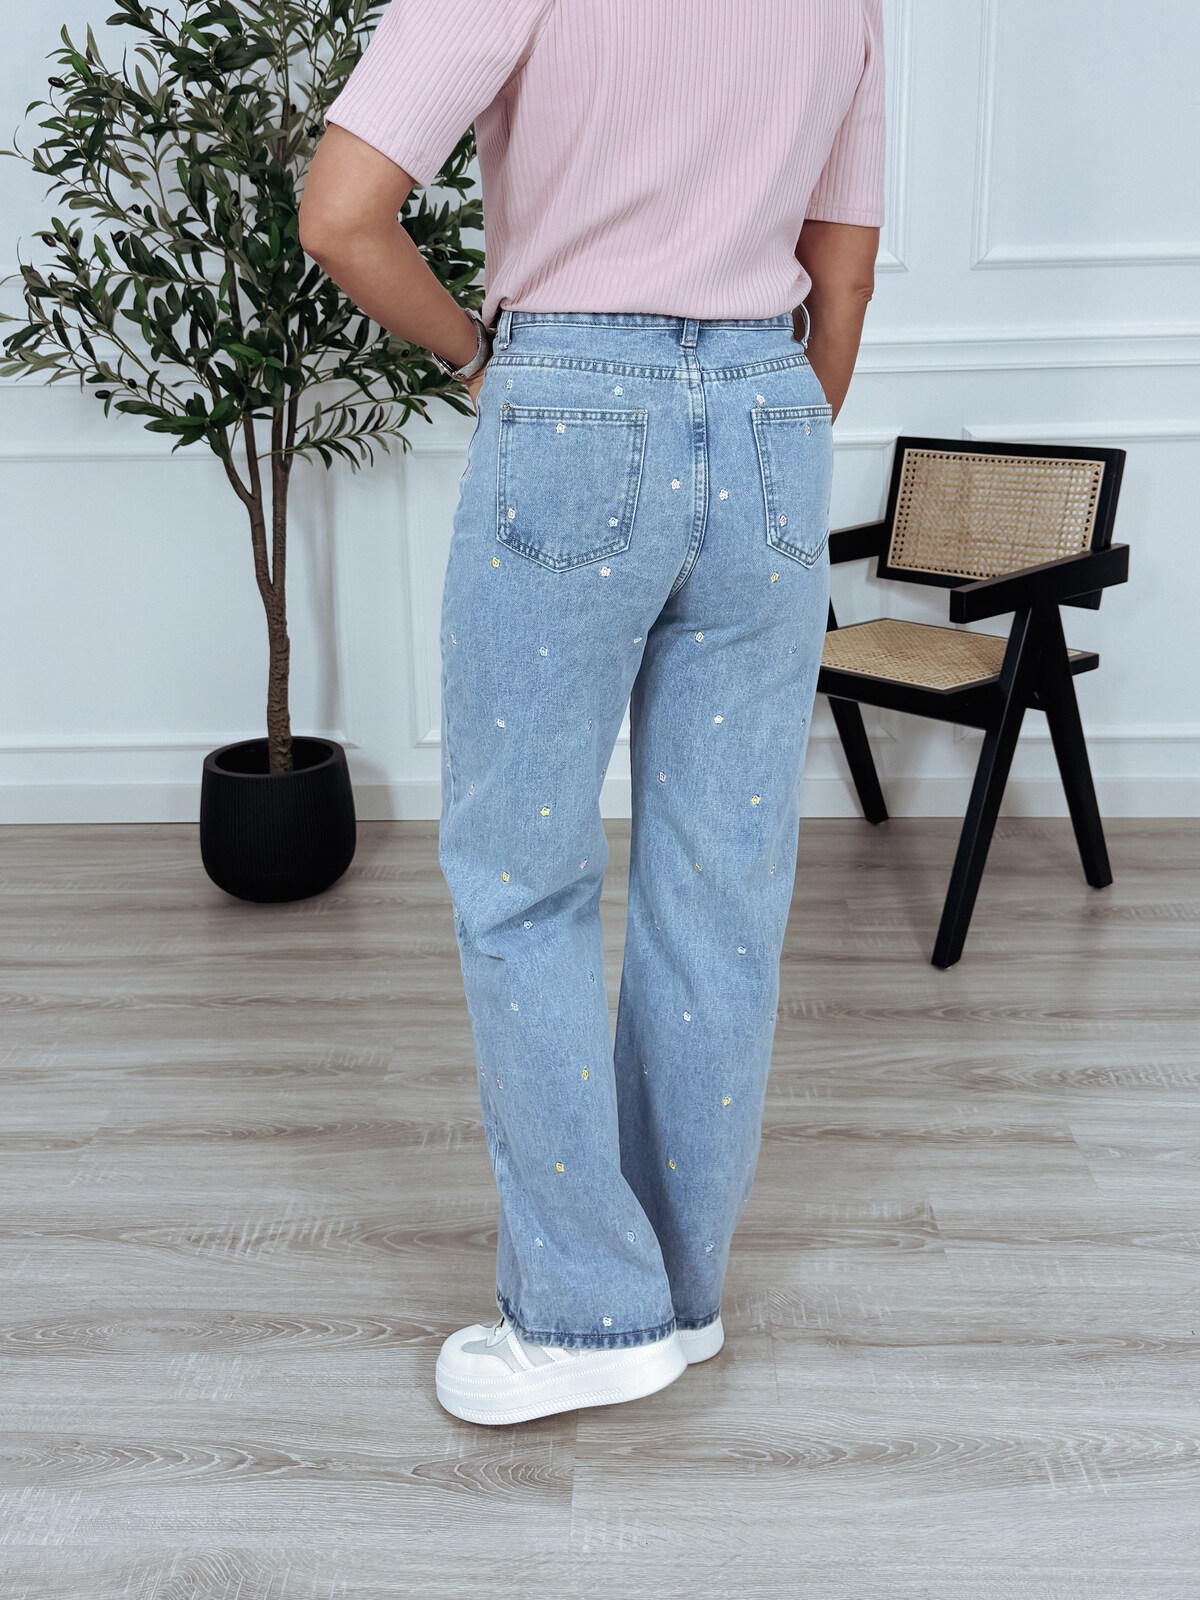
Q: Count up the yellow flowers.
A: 10